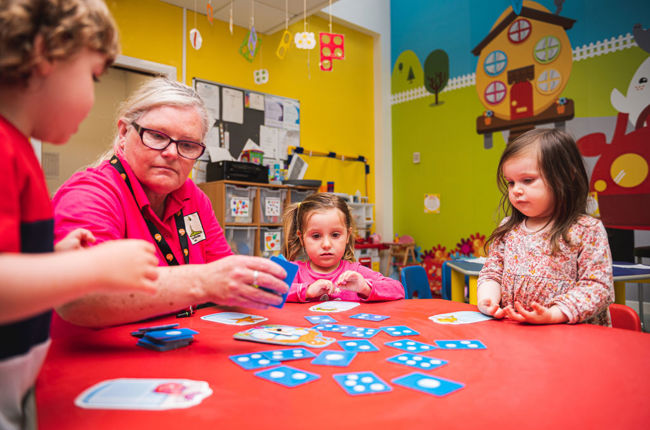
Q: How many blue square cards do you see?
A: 15